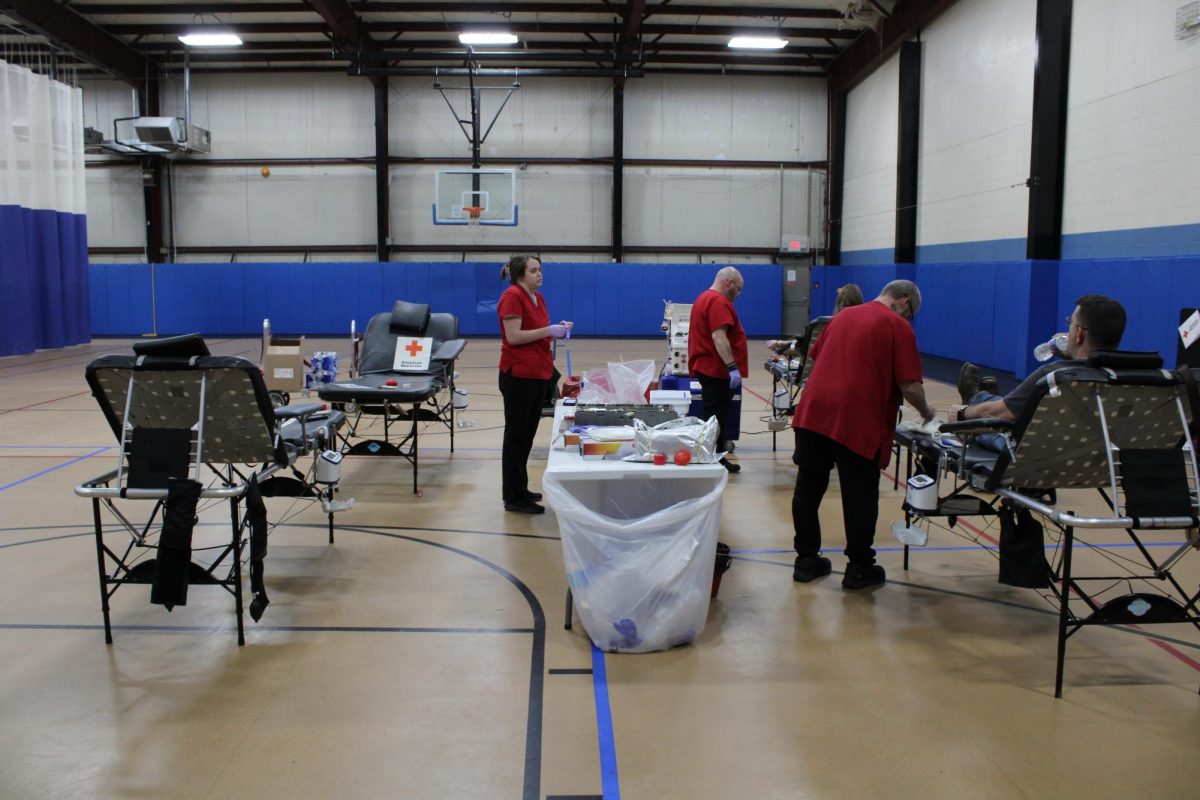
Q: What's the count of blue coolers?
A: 1